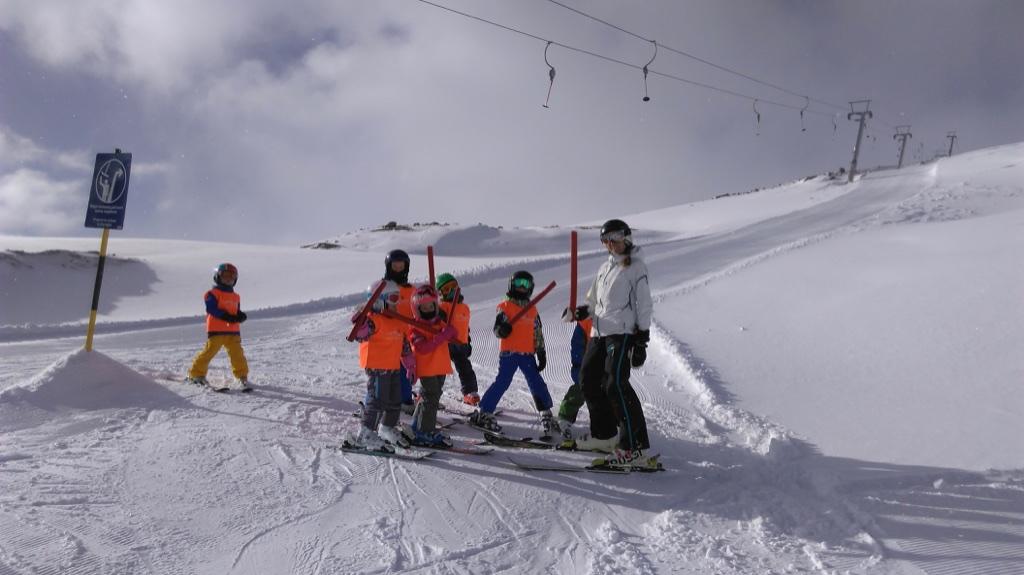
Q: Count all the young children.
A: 7